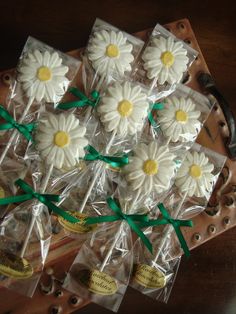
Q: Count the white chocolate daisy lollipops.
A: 8